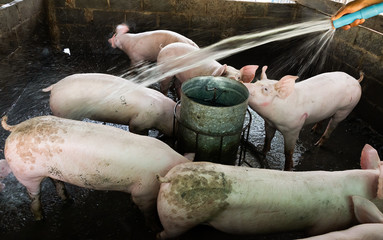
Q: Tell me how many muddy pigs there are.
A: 2